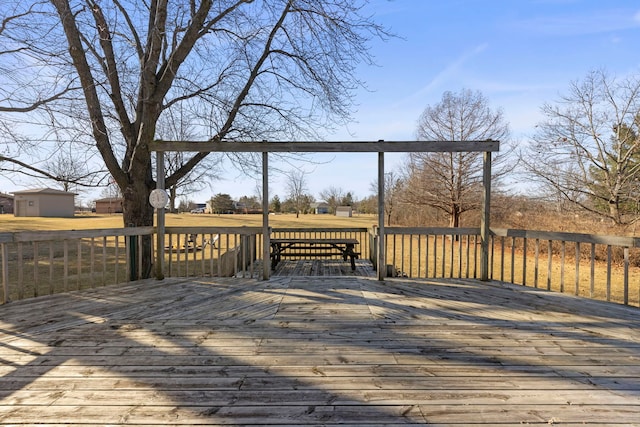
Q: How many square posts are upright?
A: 4